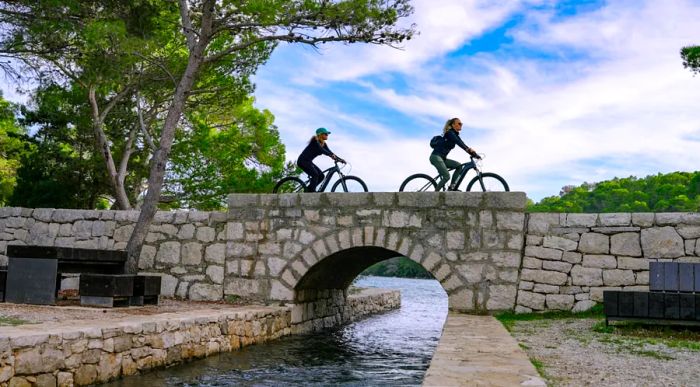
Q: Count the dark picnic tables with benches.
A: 1